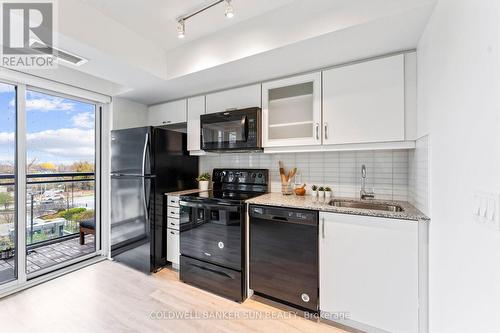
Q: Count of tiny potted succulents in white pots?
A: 3